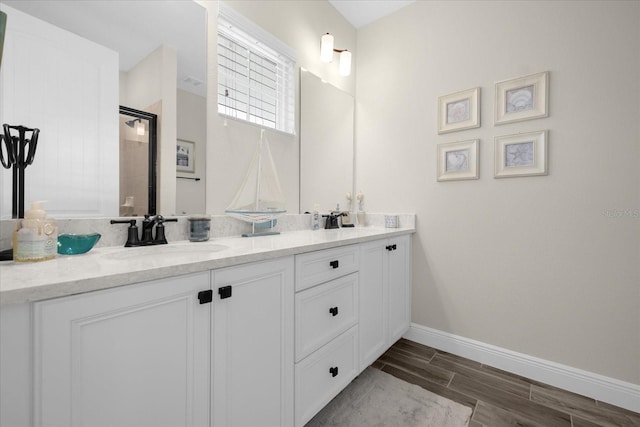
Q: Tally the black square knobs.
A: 7